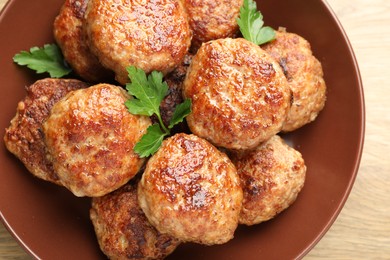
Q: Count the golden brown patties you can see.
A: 11